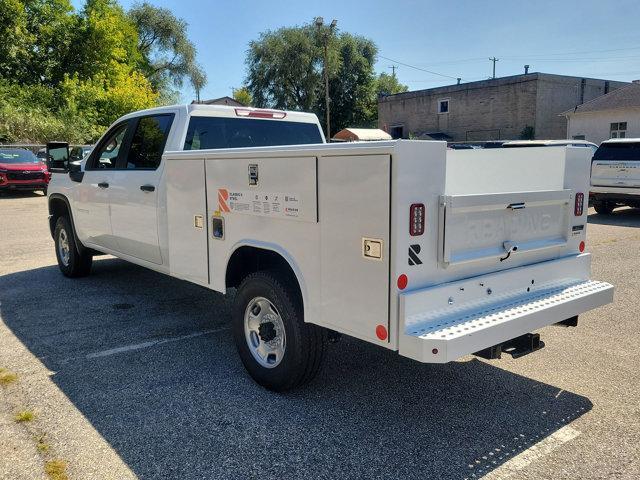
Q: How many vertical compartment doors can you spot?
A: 2